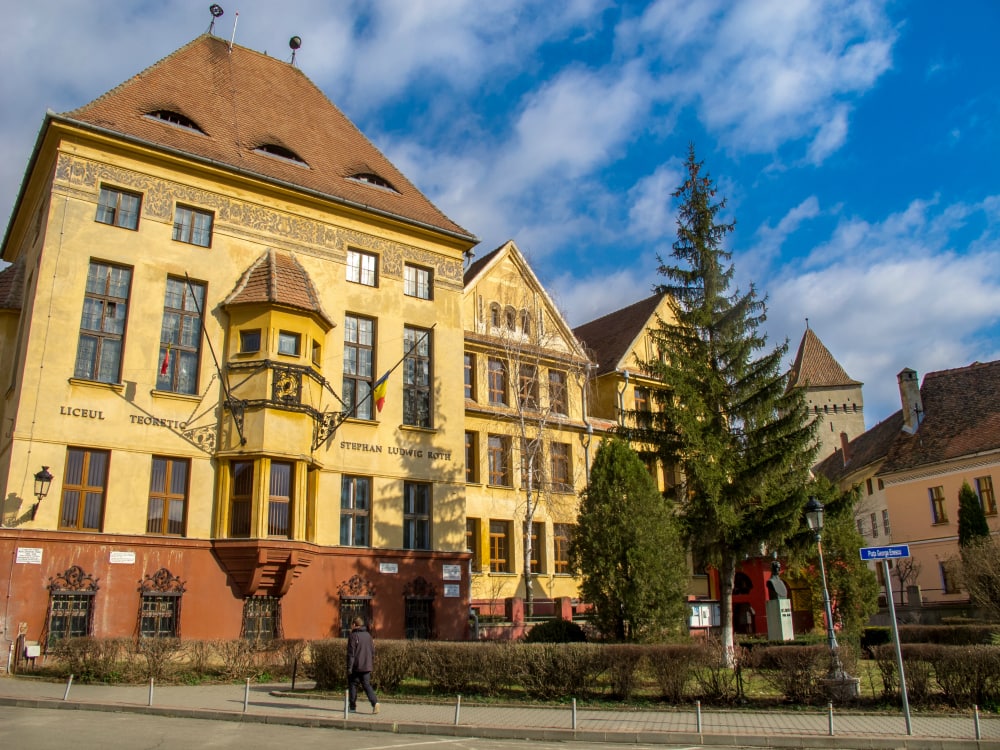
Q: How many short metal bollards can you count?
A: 9